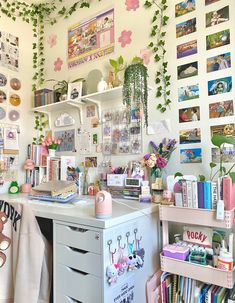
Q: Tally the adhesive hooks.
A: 4